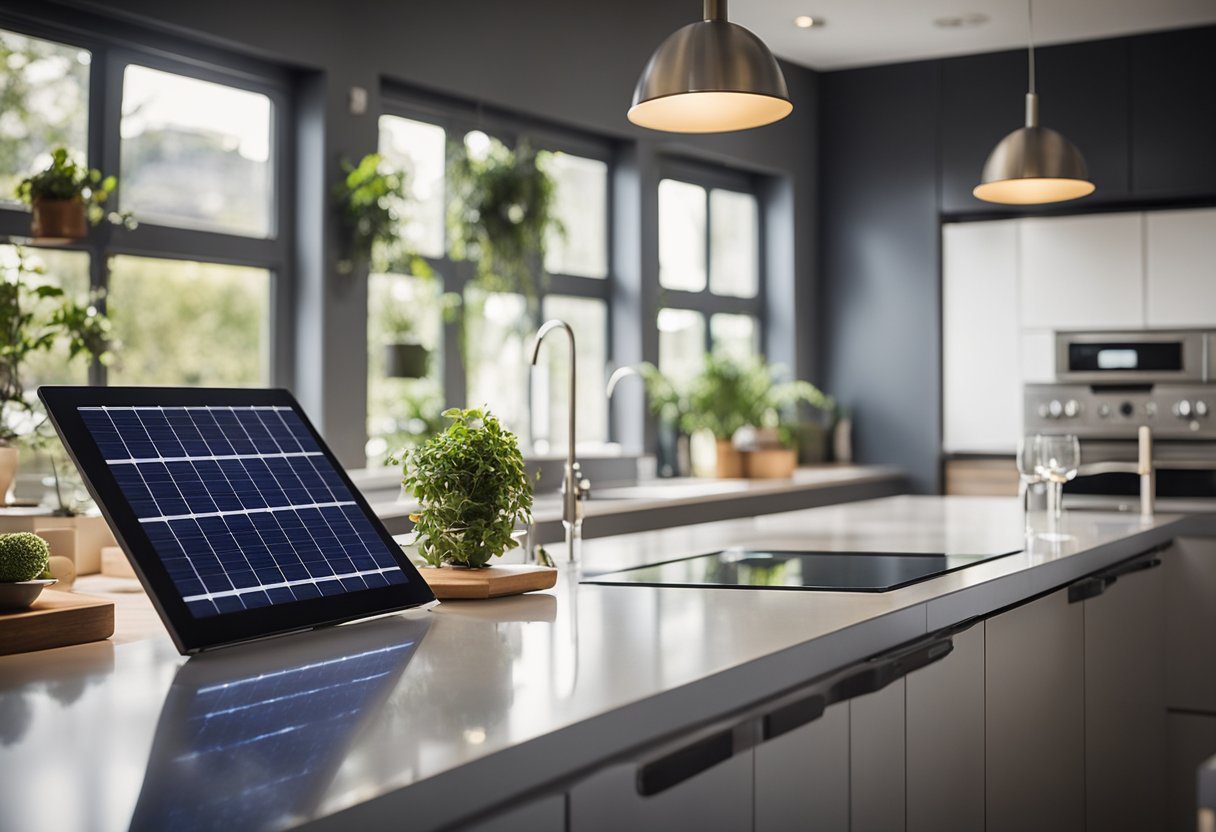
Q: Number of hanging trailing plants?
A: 2